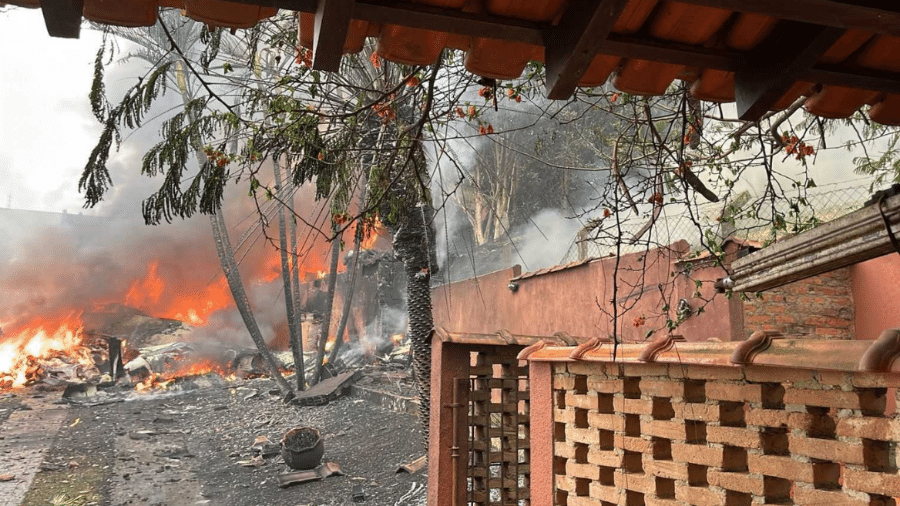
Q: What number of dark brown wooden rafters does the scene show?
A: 4